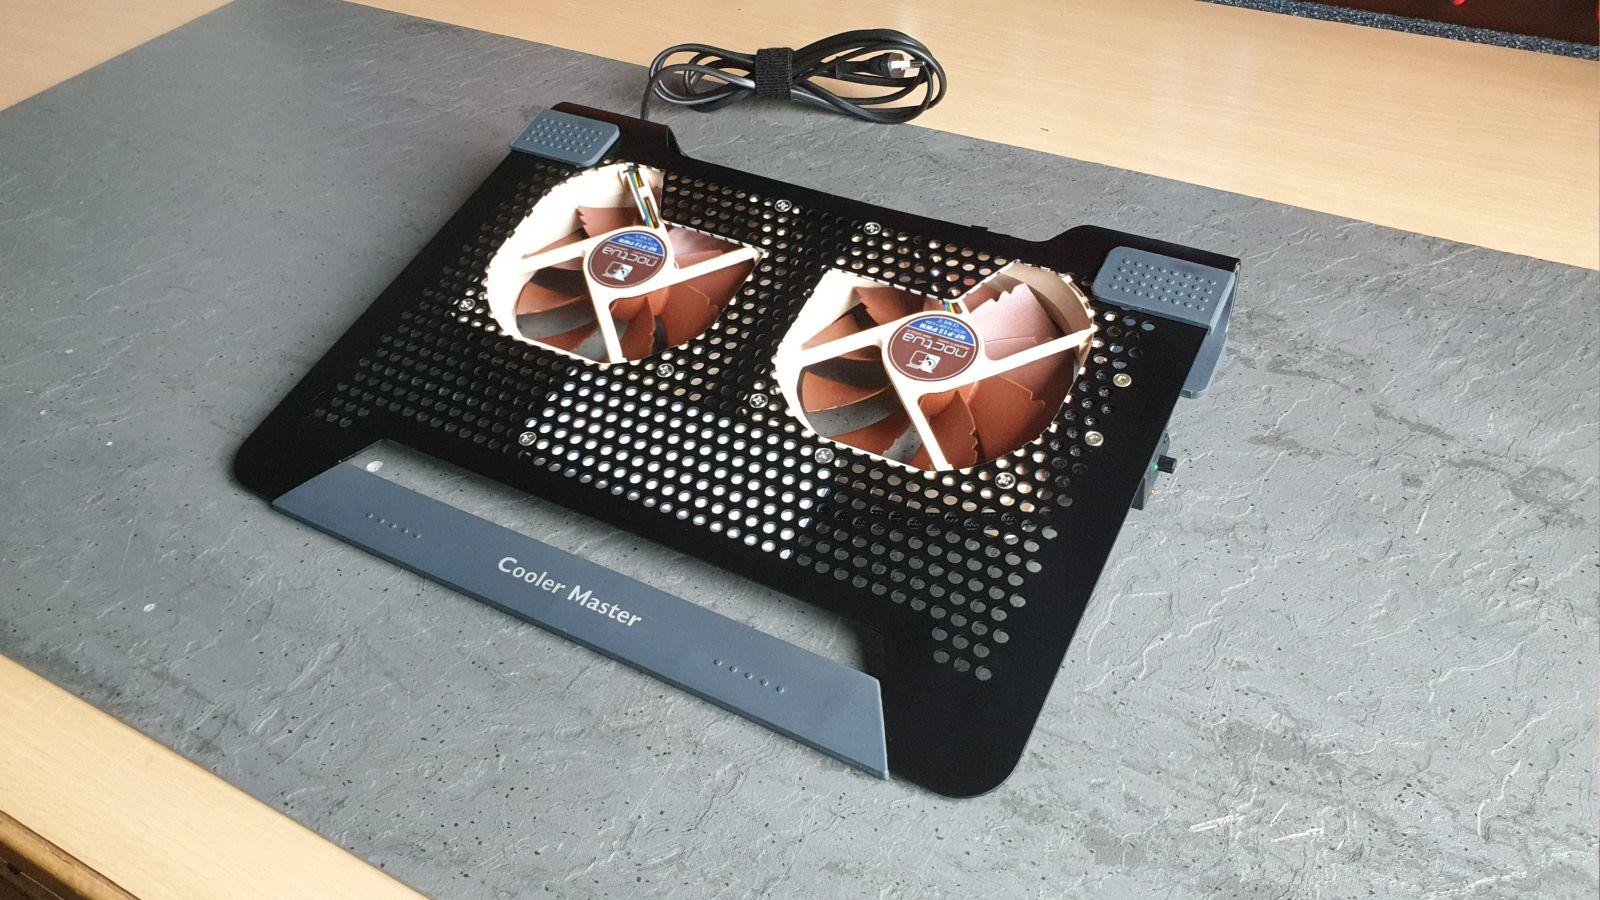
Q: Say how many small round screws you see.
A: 10